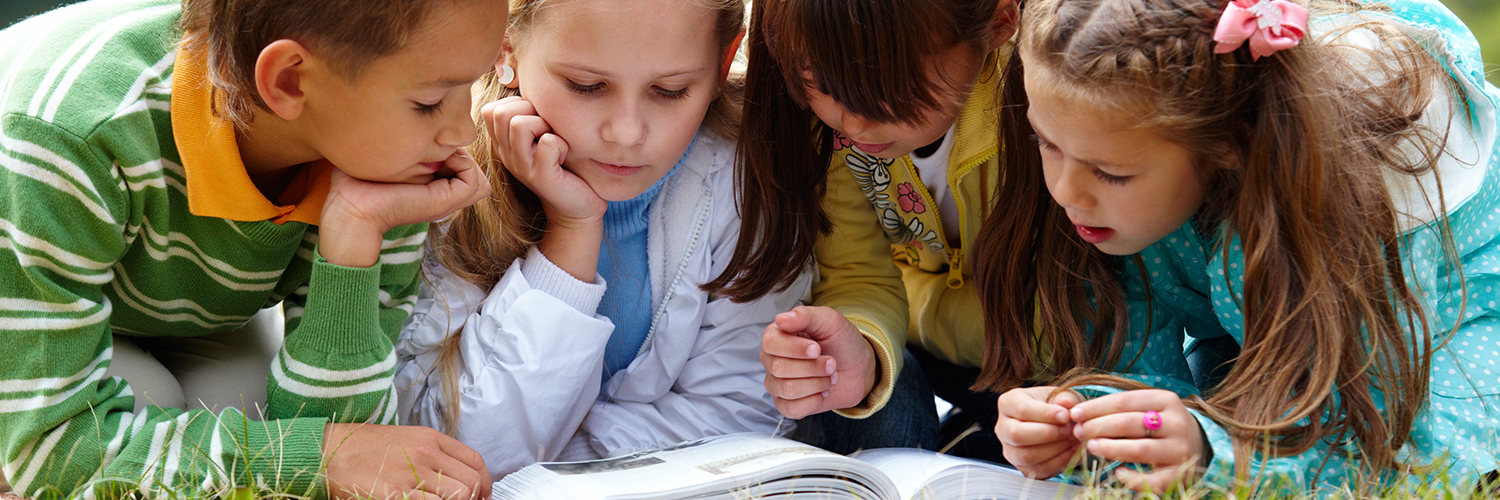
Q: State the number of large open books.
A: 1